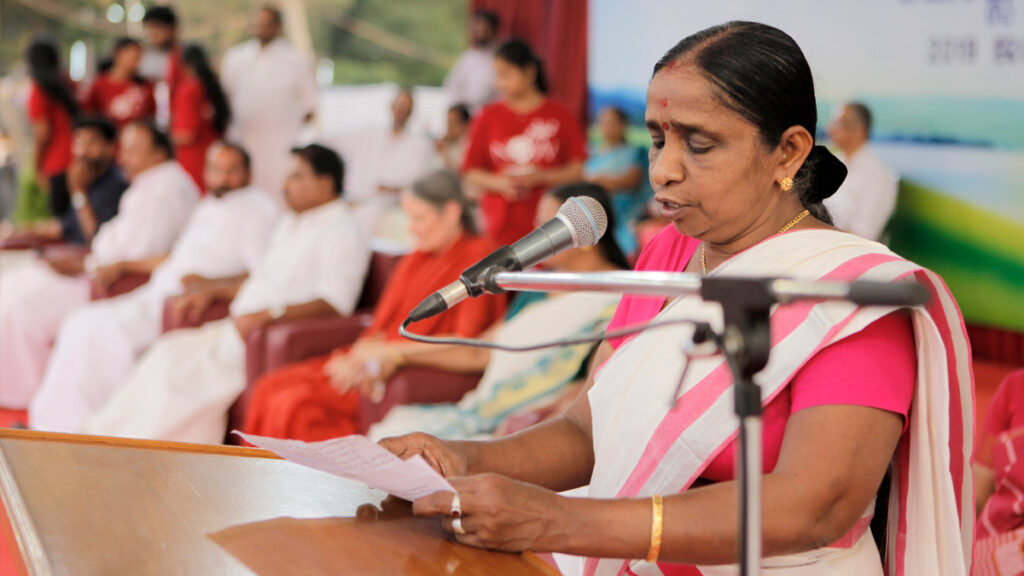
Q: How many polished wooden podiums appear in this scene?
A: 1